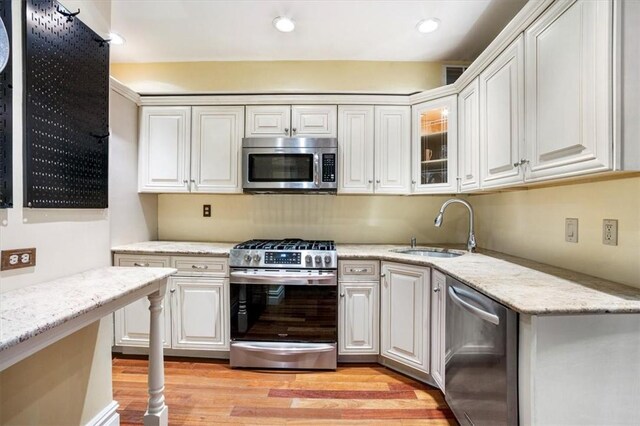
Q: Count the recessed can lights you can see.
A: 3